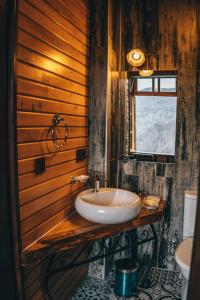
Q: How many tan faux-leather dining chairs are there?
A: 0